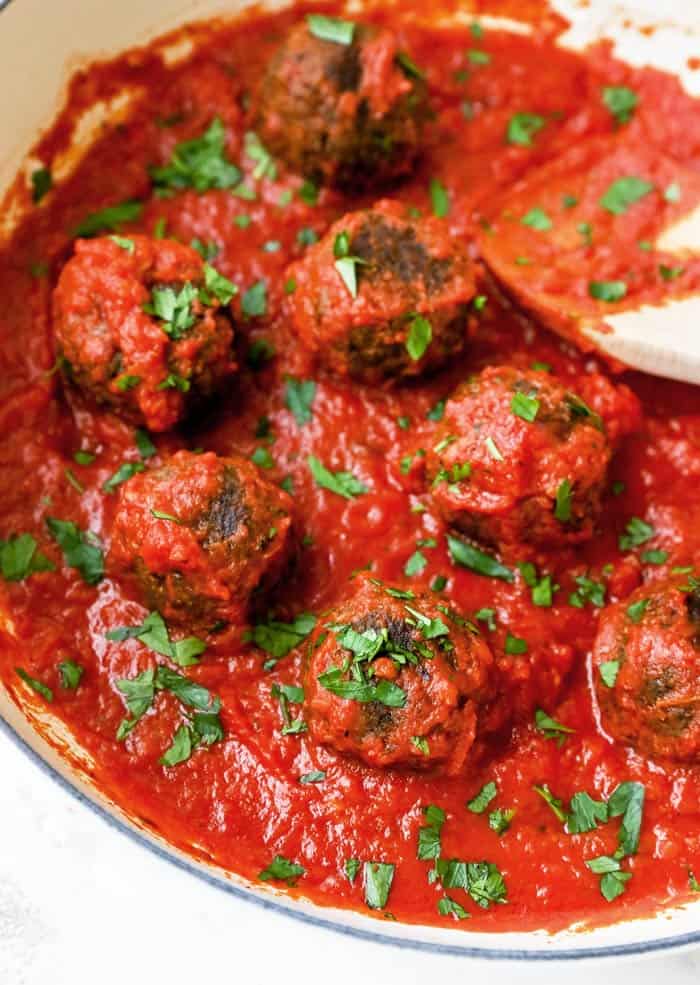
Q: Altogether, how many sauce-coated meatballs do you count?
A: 7